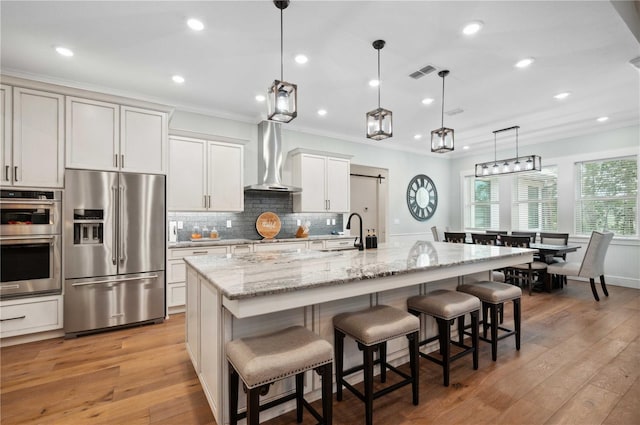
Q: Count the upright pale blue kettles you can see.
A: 0